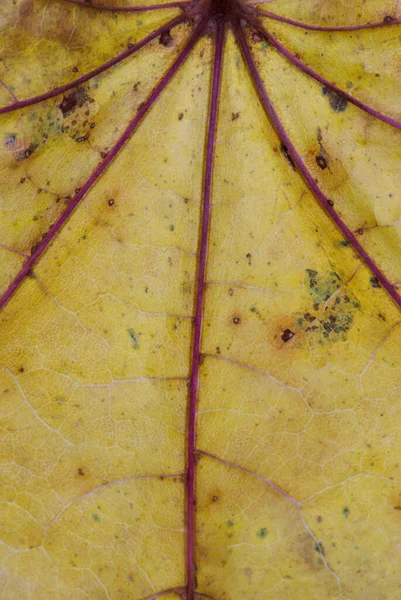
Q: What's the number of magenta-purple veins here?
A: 7